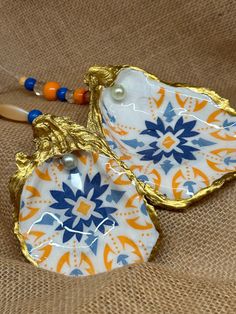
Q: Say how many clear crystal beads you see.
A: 2